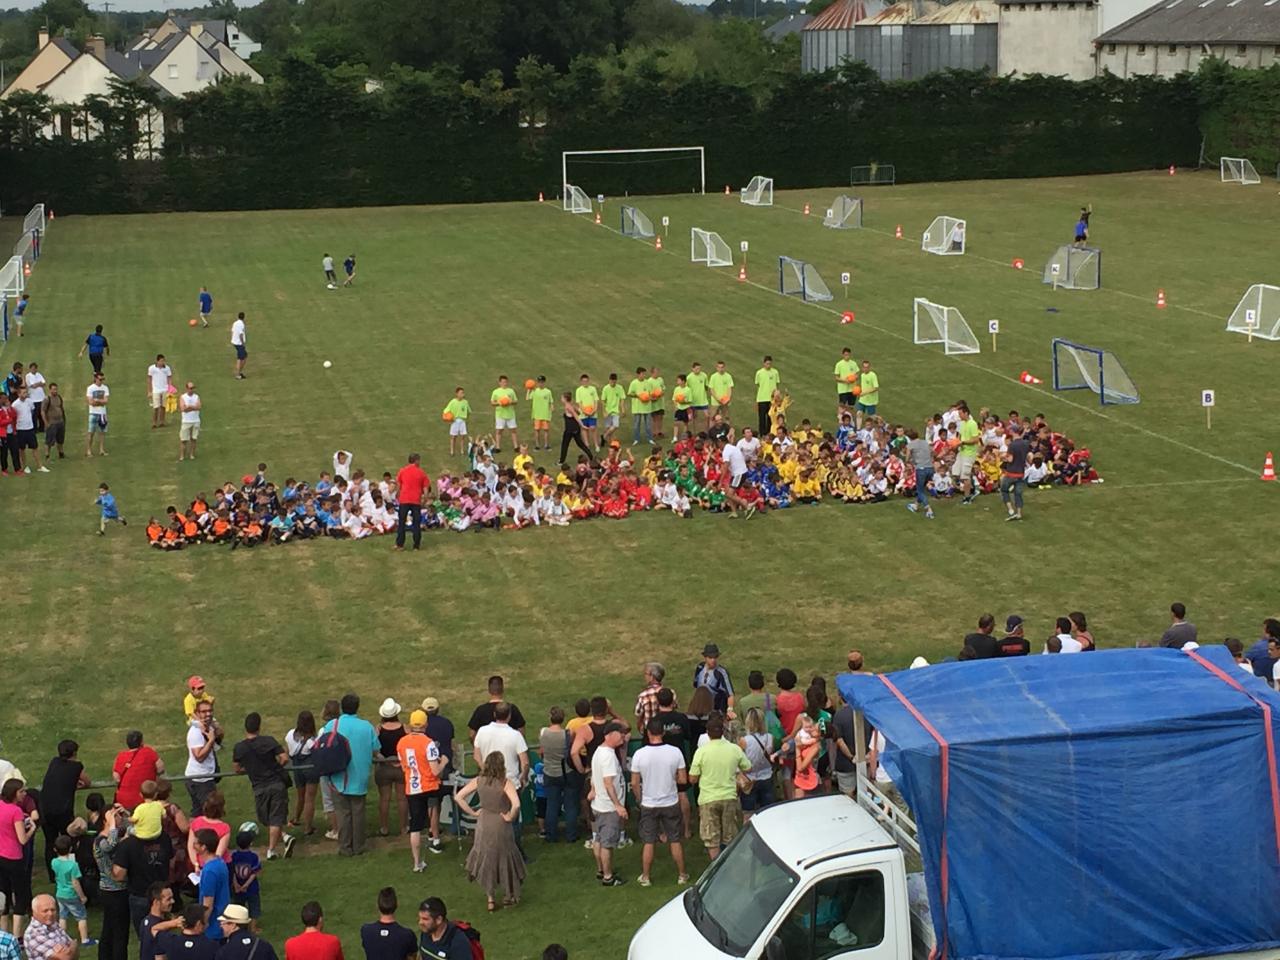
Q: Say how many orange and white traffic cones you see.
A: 15